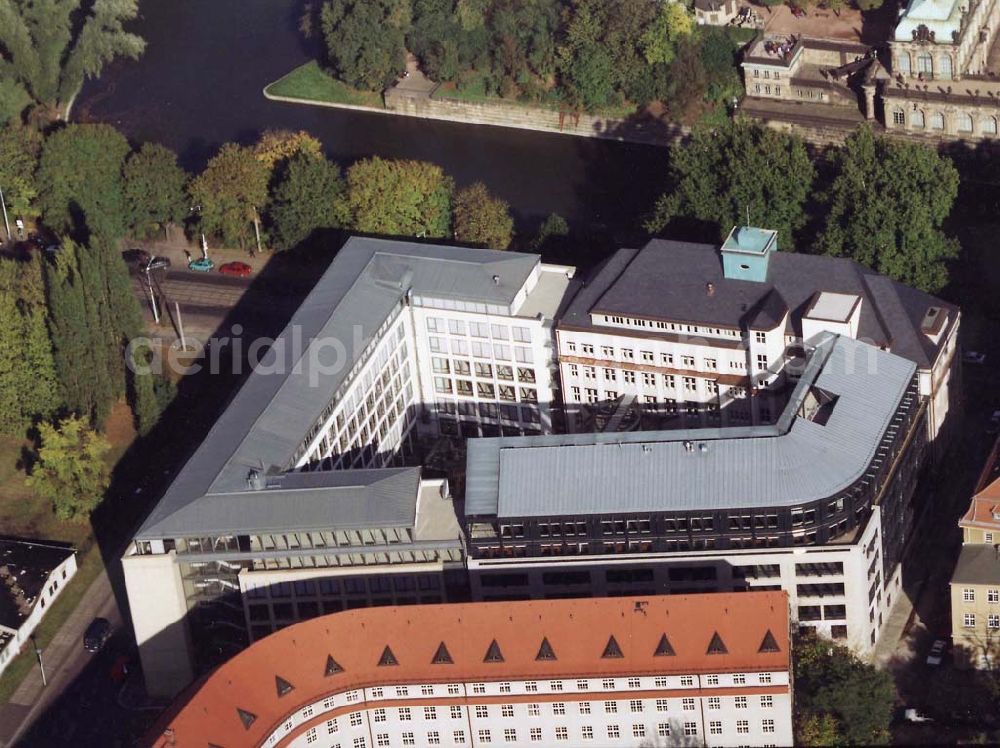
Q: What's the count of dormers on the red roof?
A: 11